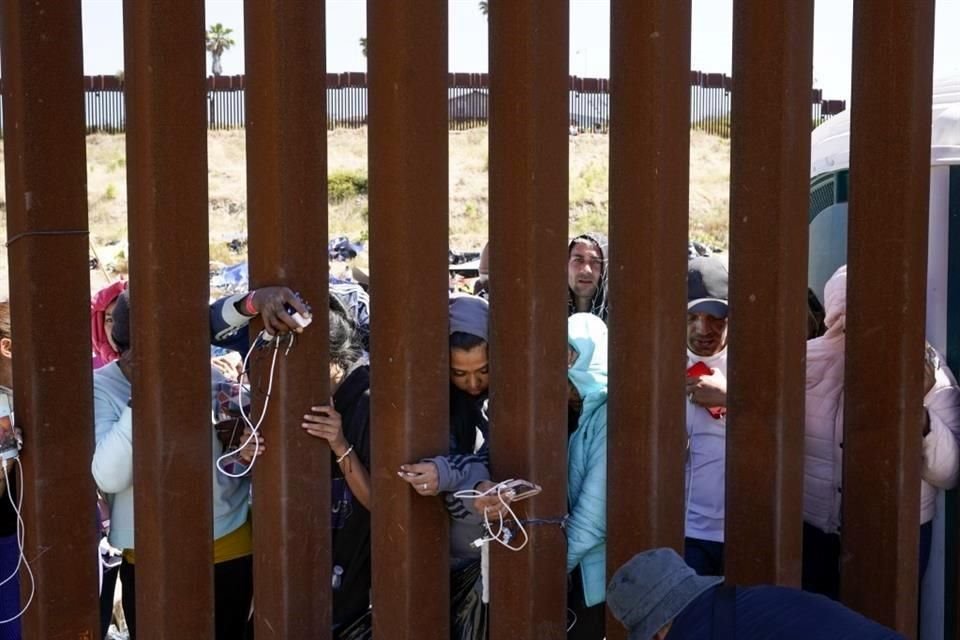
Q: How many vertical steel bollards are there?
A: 8